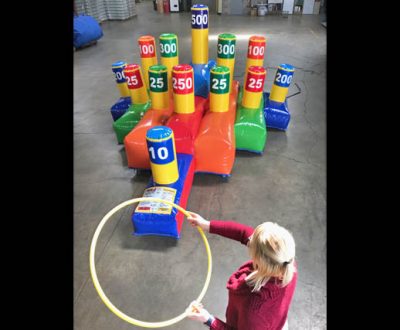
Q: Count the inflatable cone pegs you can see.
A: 13